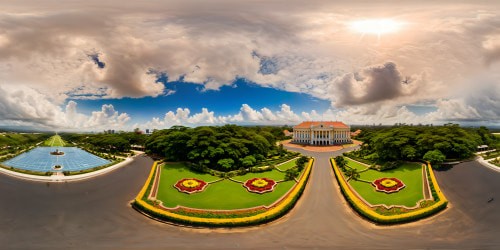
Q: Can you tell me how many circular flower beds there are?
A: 3